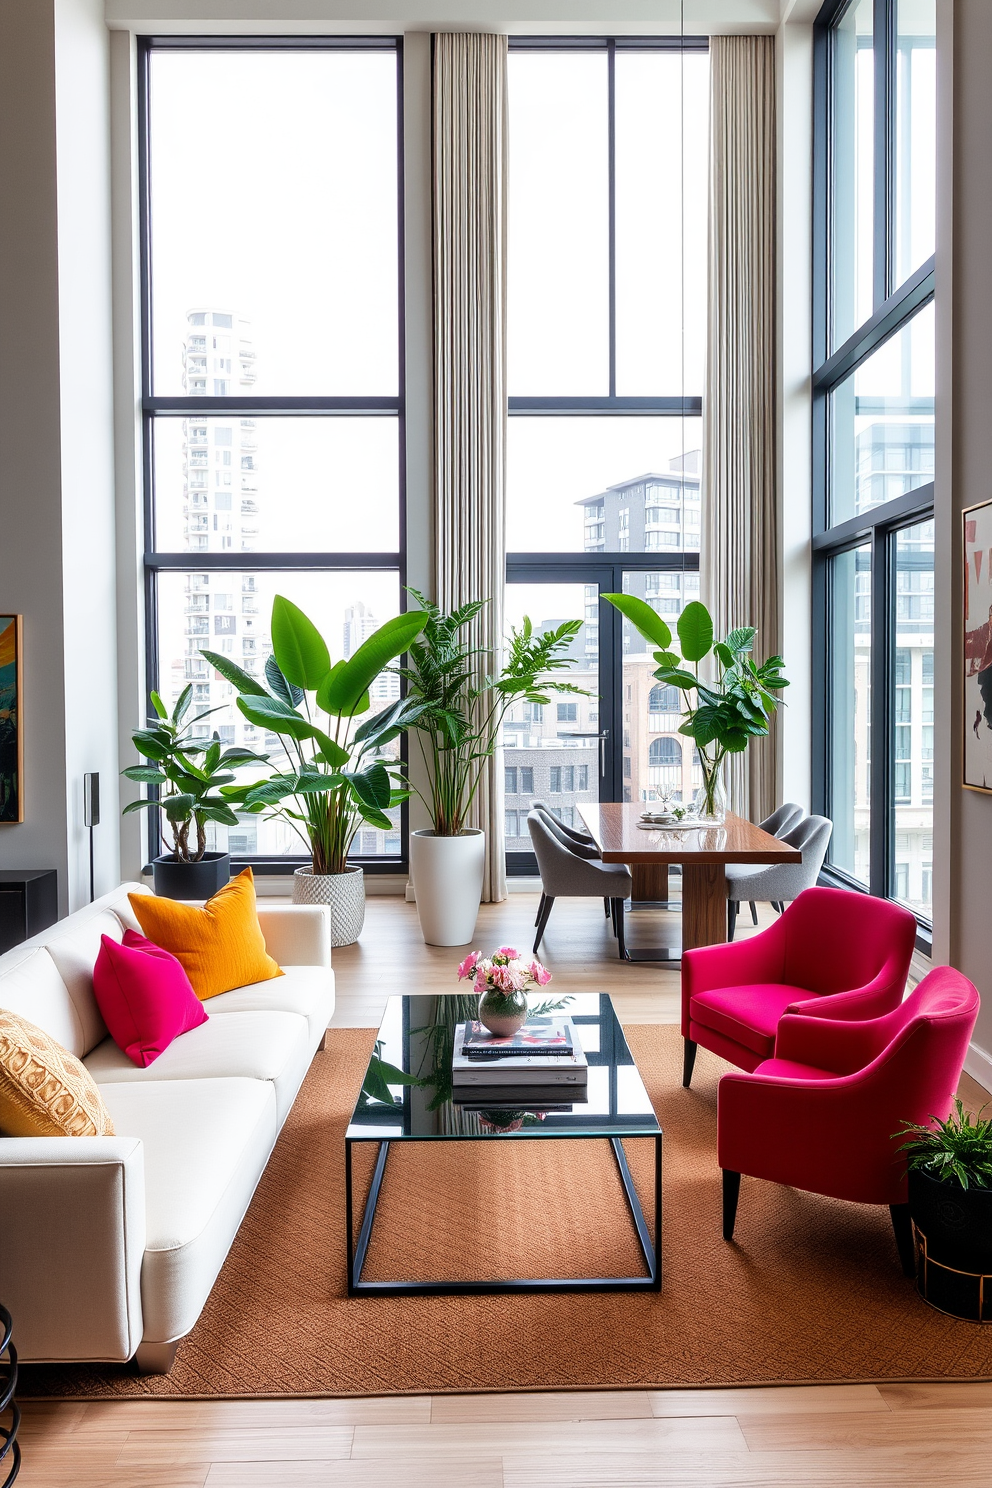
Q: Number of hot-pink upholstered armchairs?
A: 2